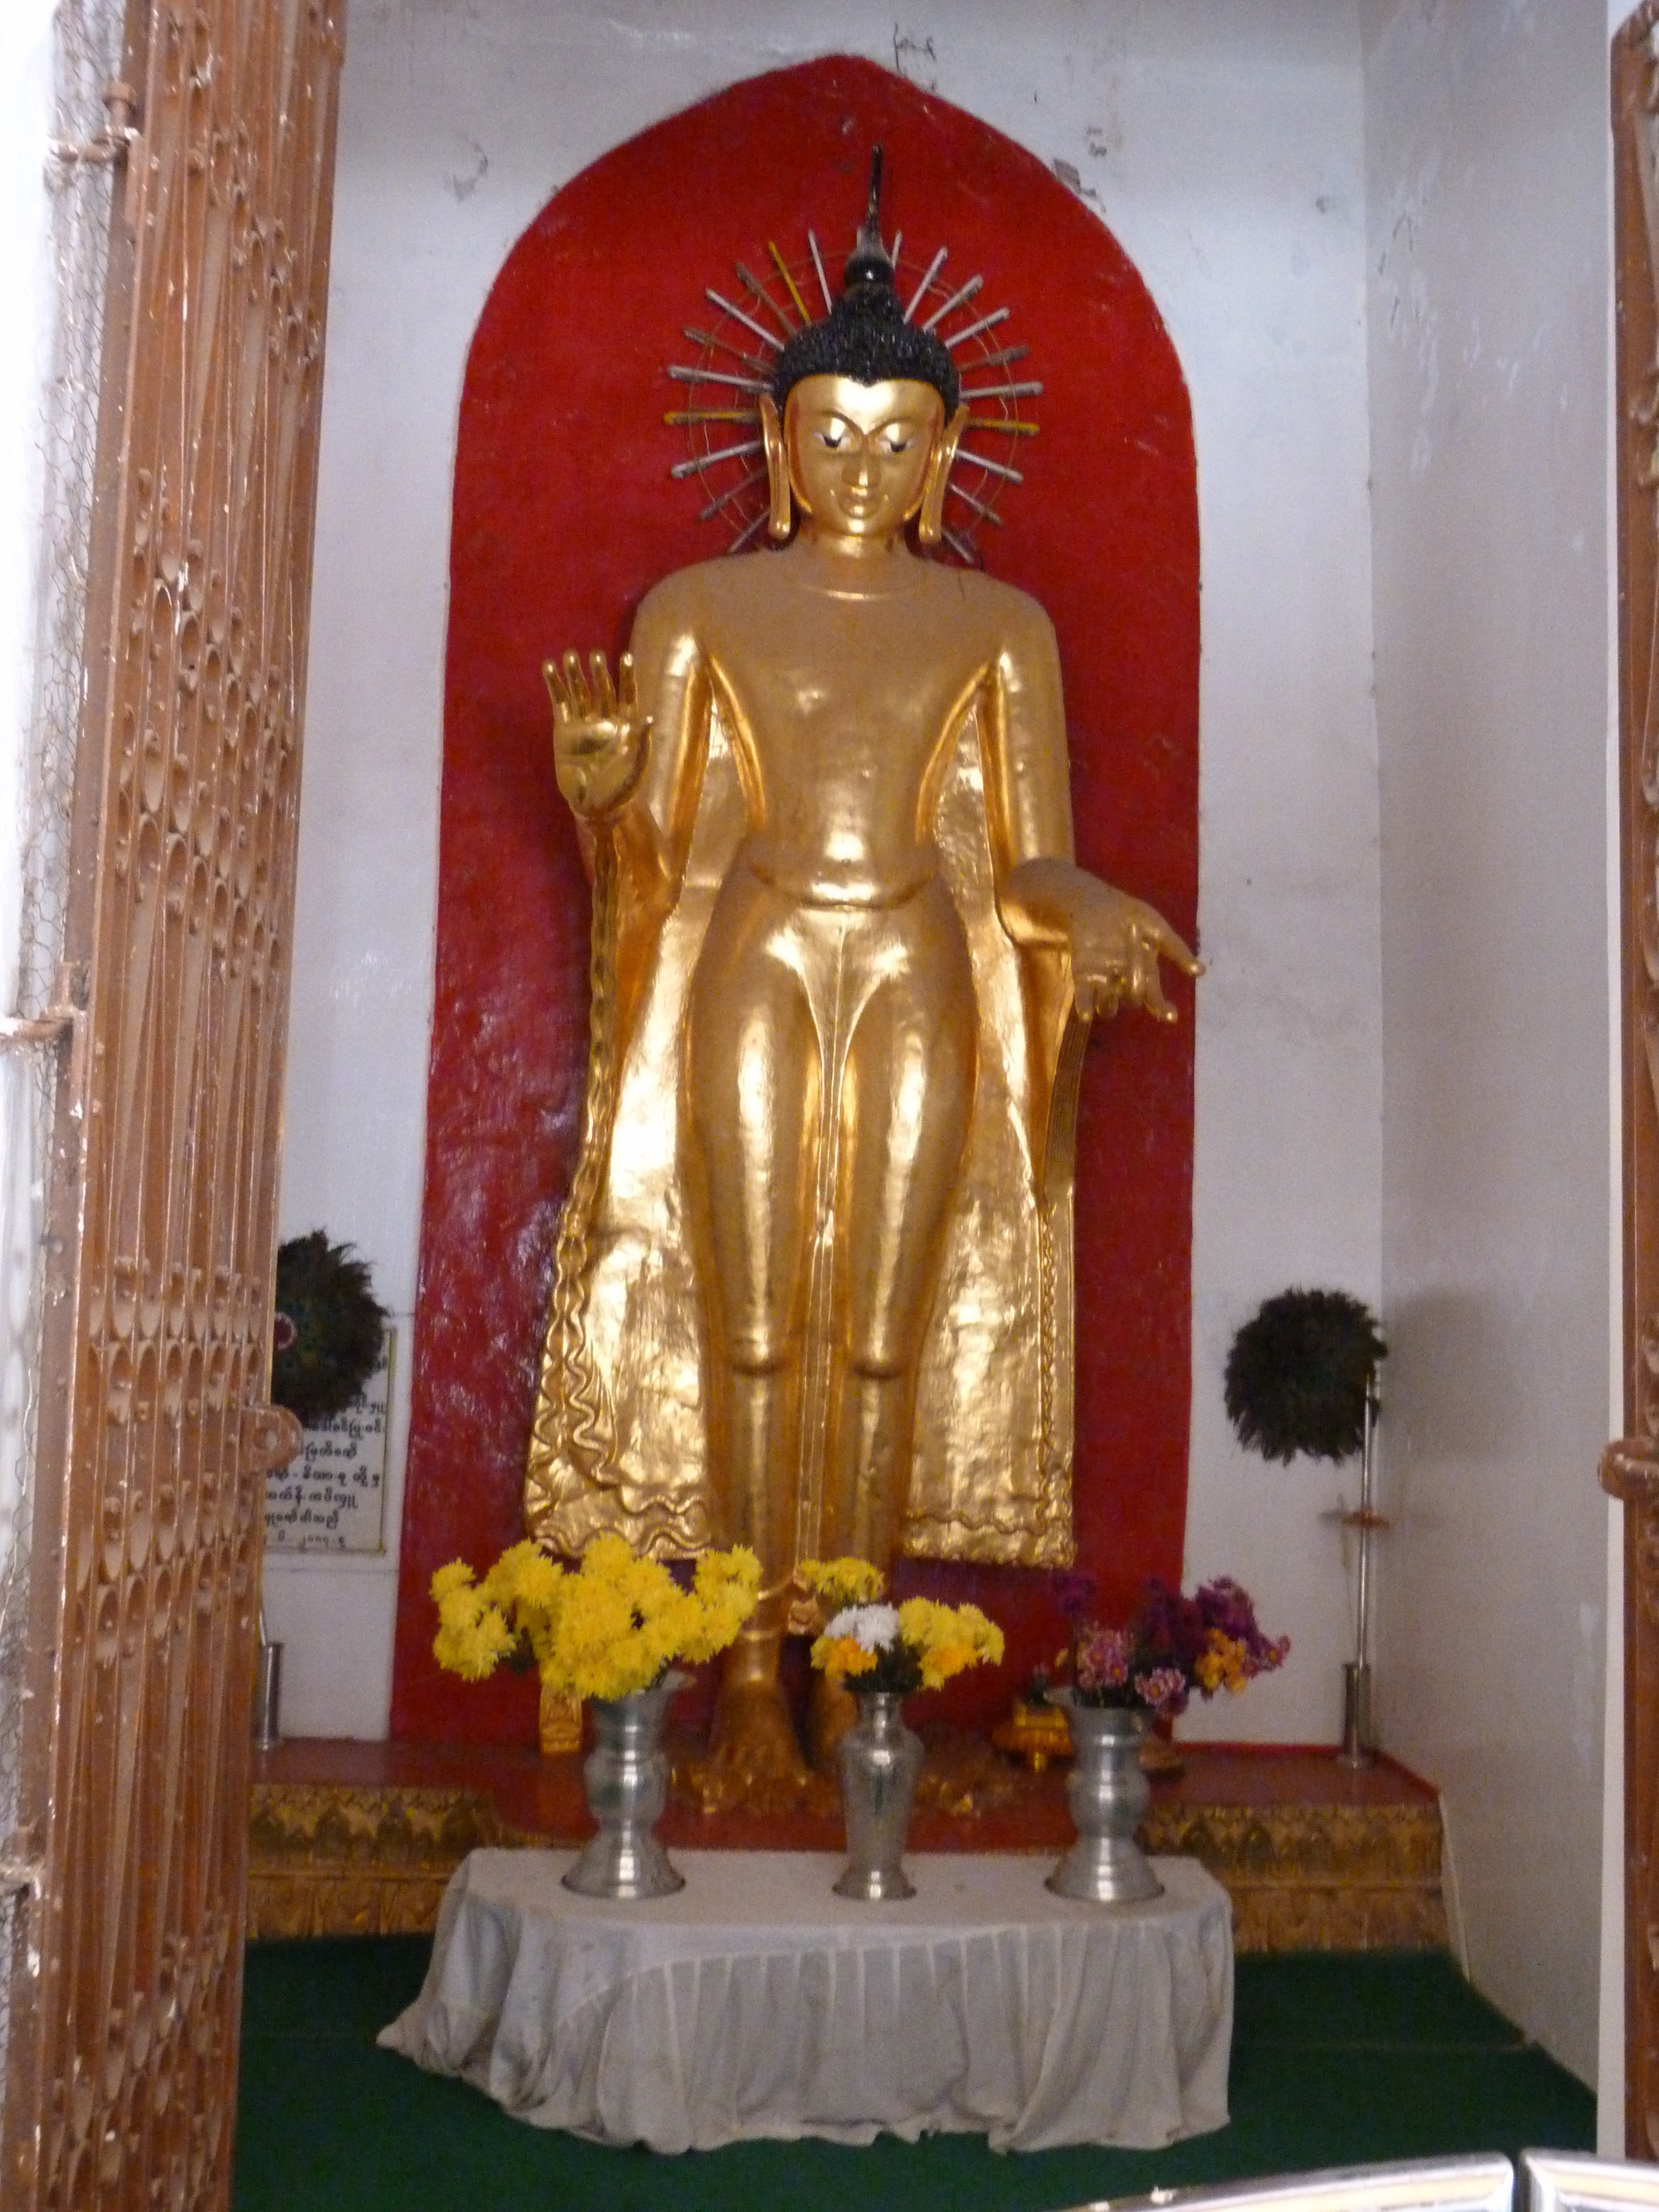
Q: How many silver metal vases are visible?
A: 3